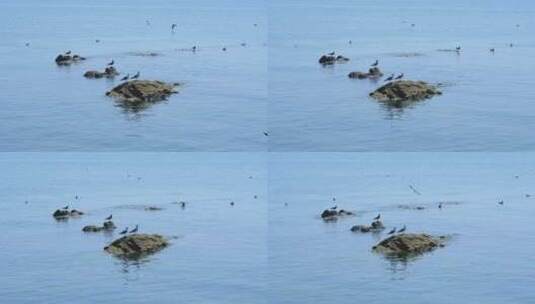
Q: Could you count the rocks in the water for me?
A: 12